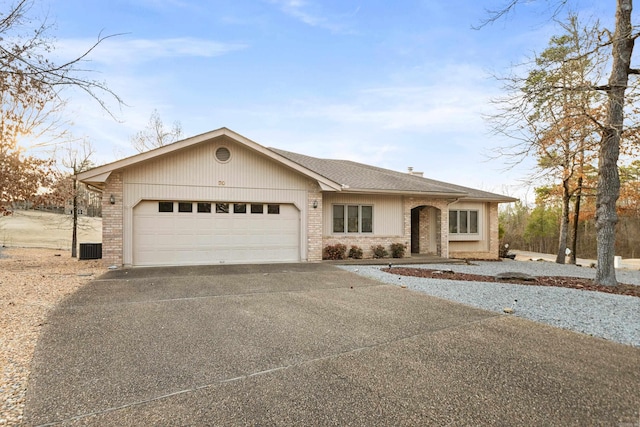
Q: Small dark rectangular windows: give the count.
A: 7